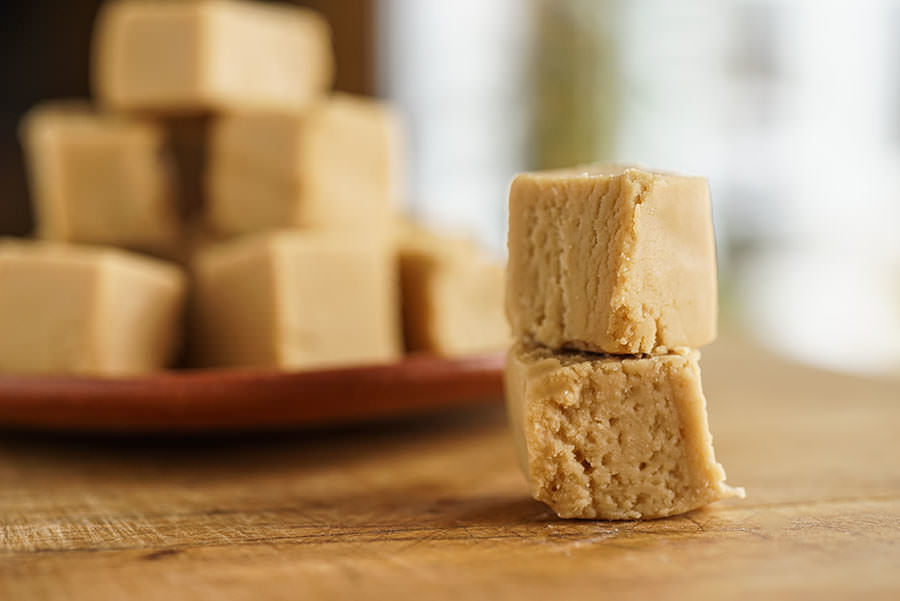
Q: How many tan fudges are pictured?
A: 8